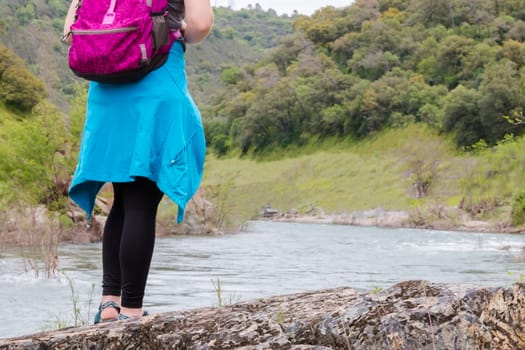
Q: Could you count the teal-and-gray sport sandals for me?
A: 2